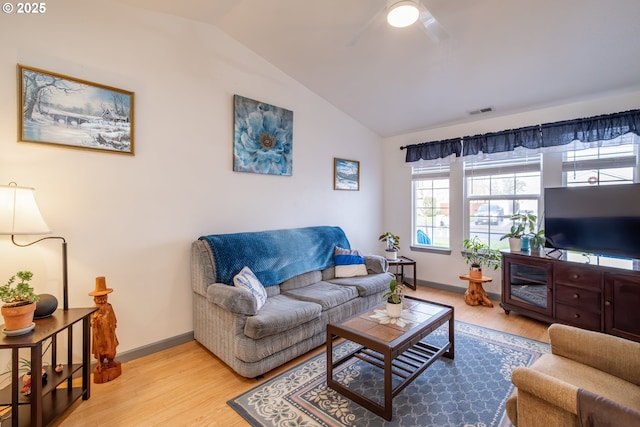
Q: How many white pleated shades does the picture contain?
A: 3